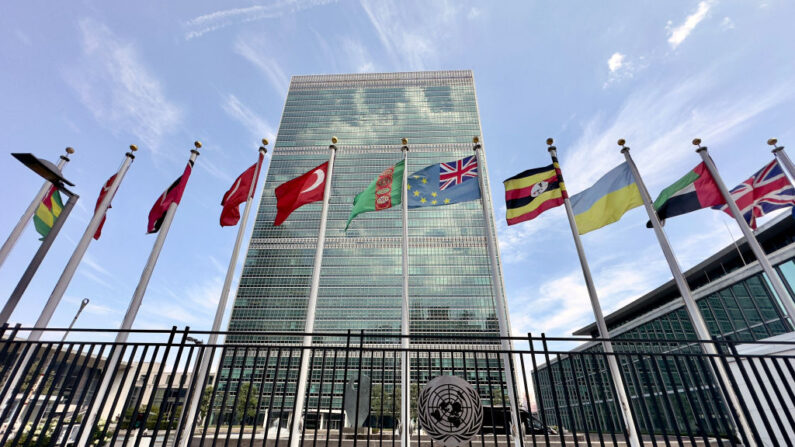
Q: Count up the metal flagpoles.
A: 11